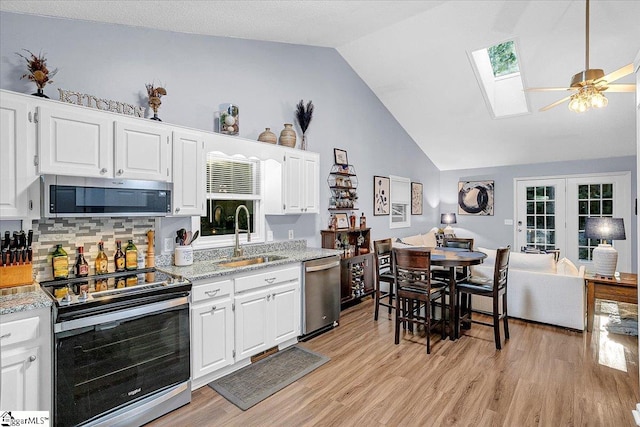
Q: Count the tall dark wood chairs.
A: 4